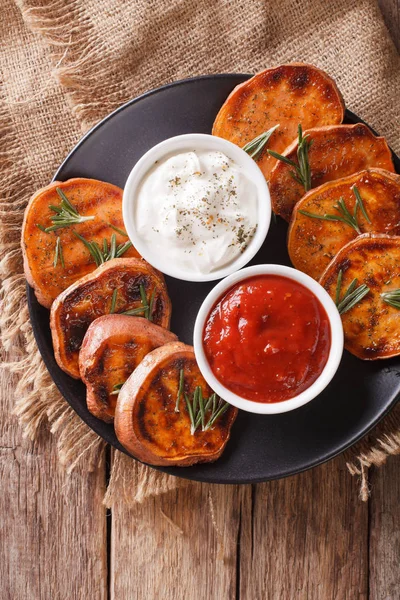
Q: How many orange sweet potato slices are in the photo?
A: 8